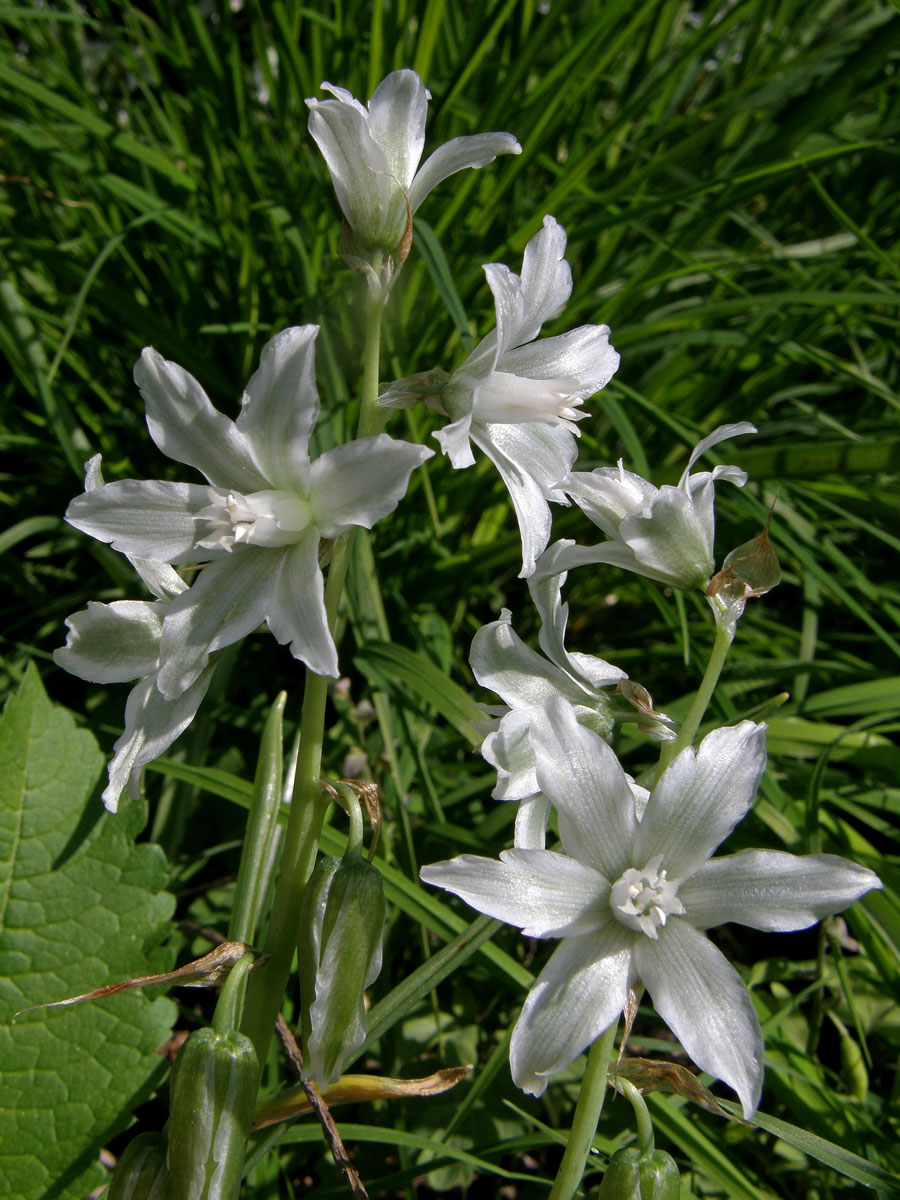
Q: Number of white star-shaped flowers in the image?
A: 7